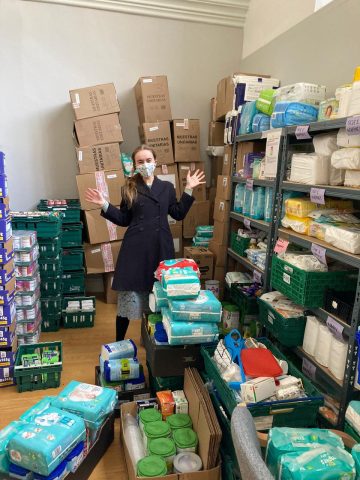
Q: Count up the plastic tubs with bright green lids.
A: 6